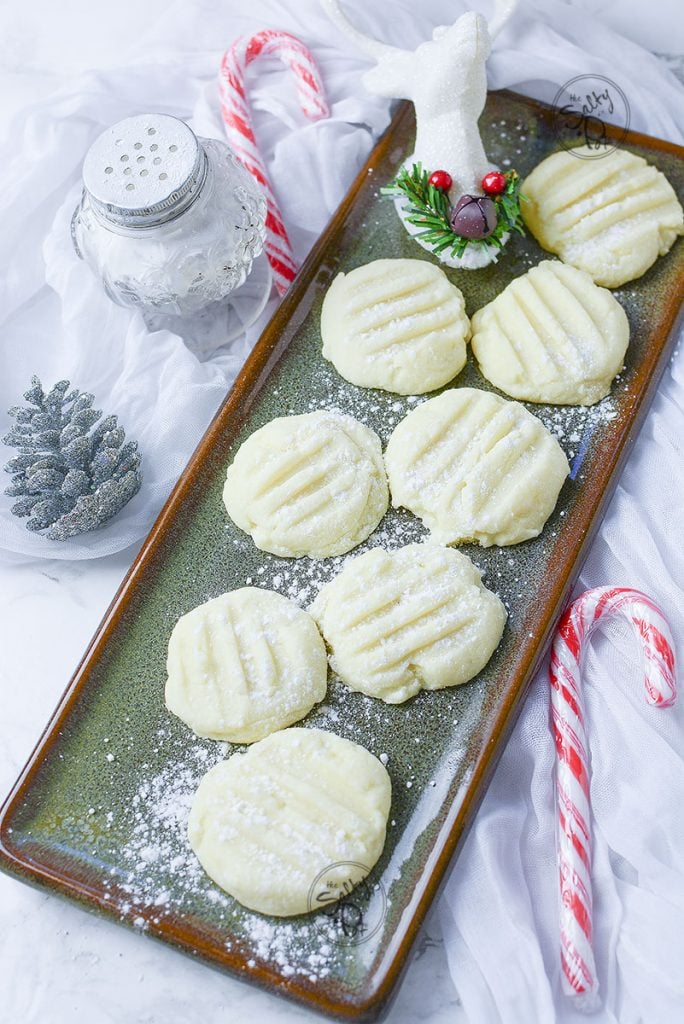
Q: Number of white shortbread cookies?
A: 8